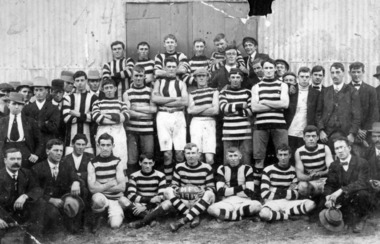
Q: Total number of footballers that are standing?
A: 12